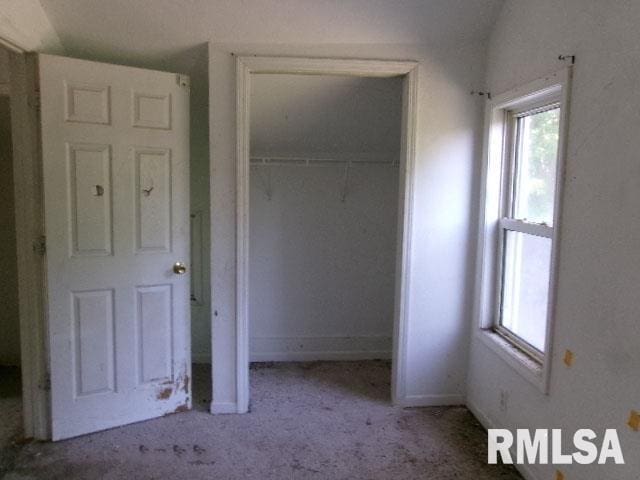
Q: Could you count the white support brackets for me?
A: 2